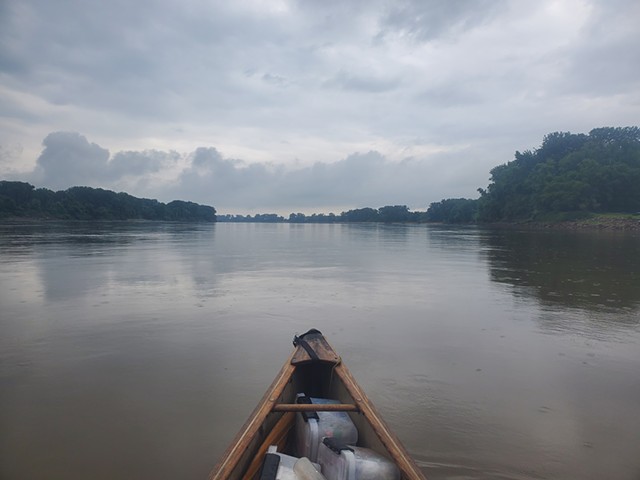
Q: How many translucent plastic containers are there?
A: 3